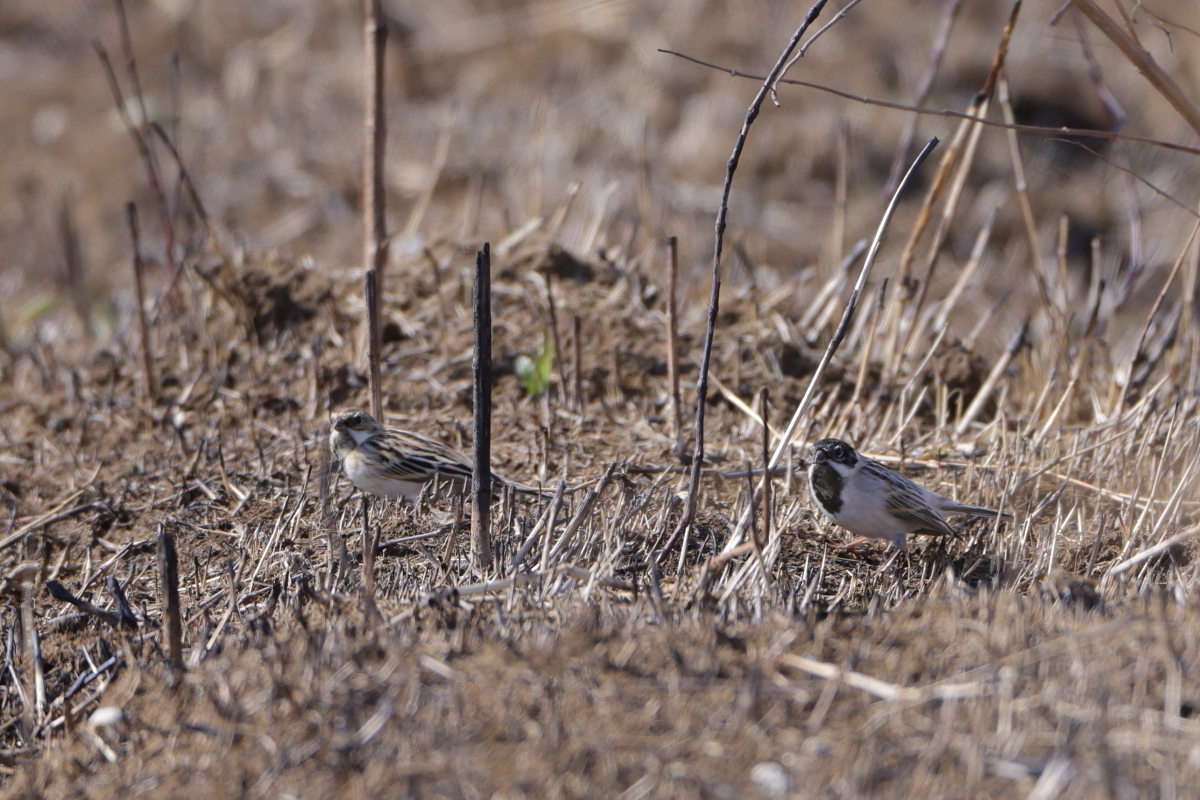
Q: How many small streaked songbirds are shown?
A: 2